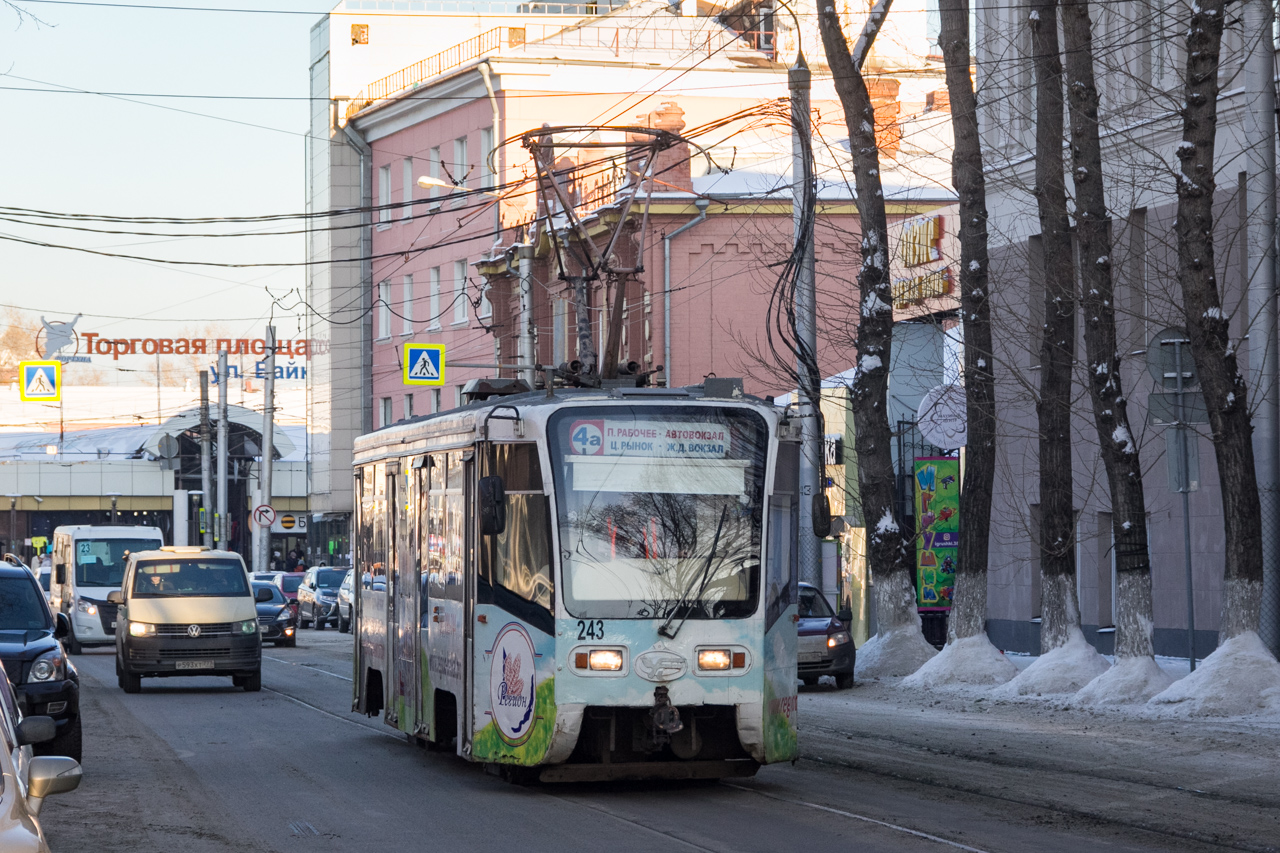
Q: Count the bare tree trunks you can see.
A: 5